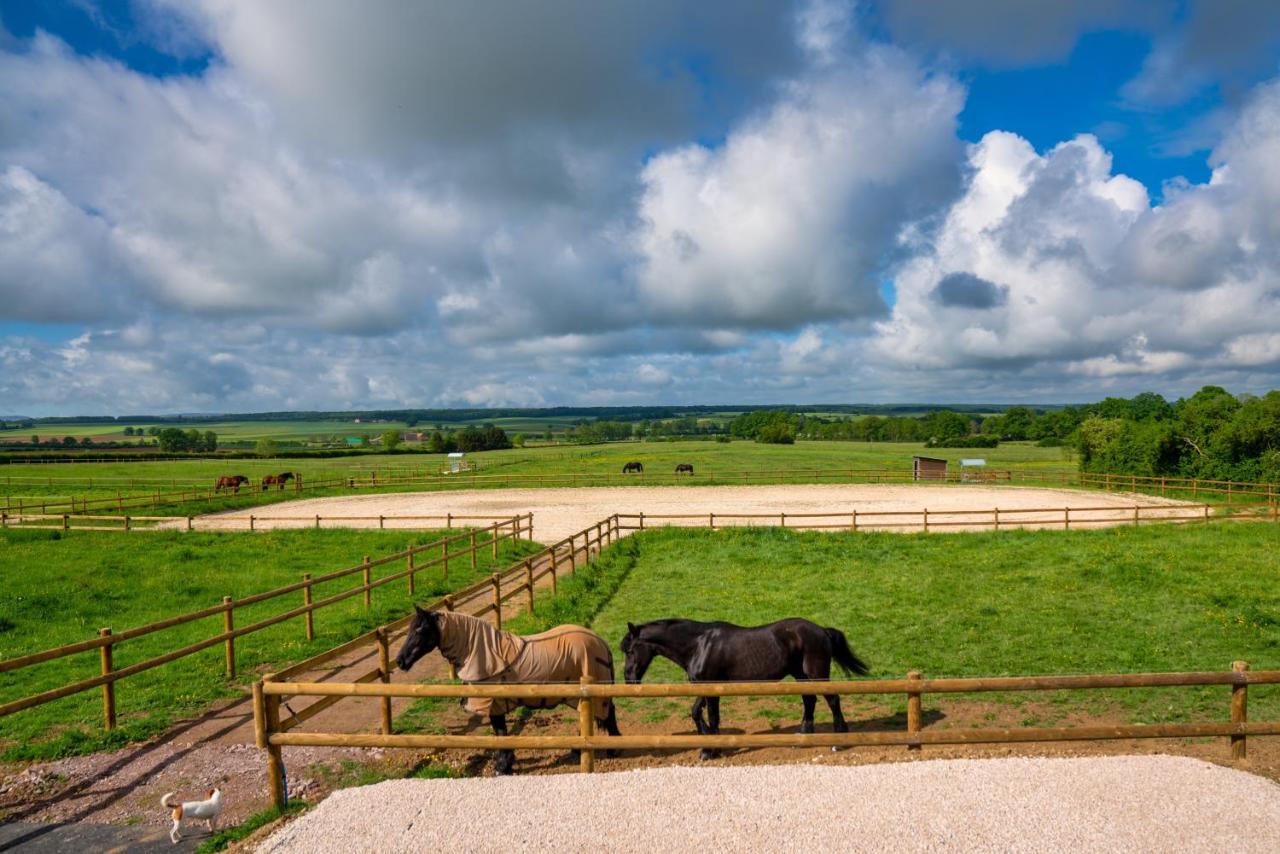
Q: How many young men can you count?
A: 0